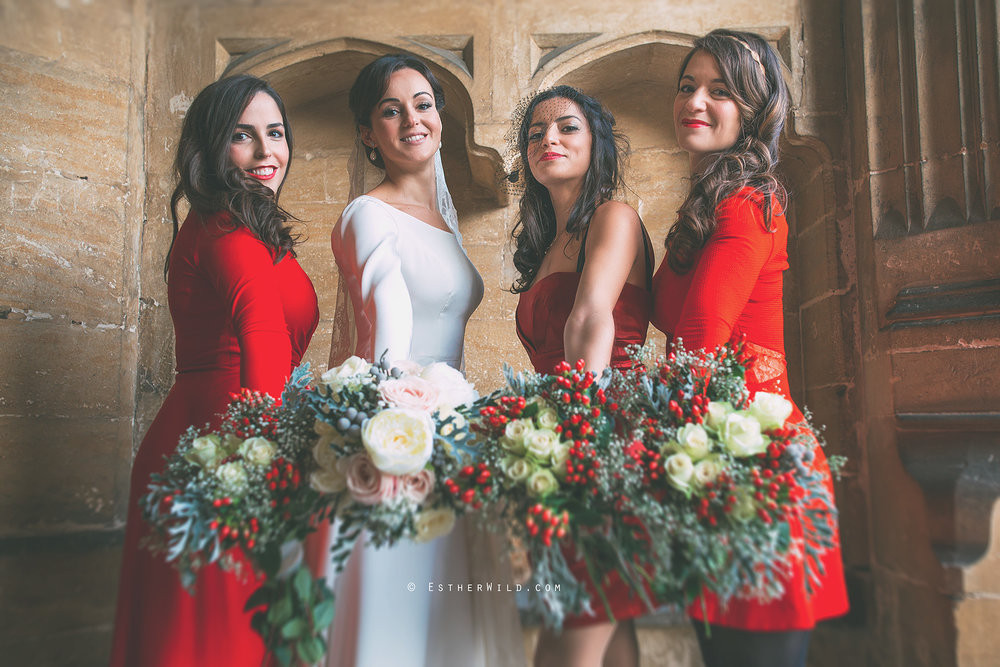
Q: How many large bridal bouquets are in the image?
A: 4